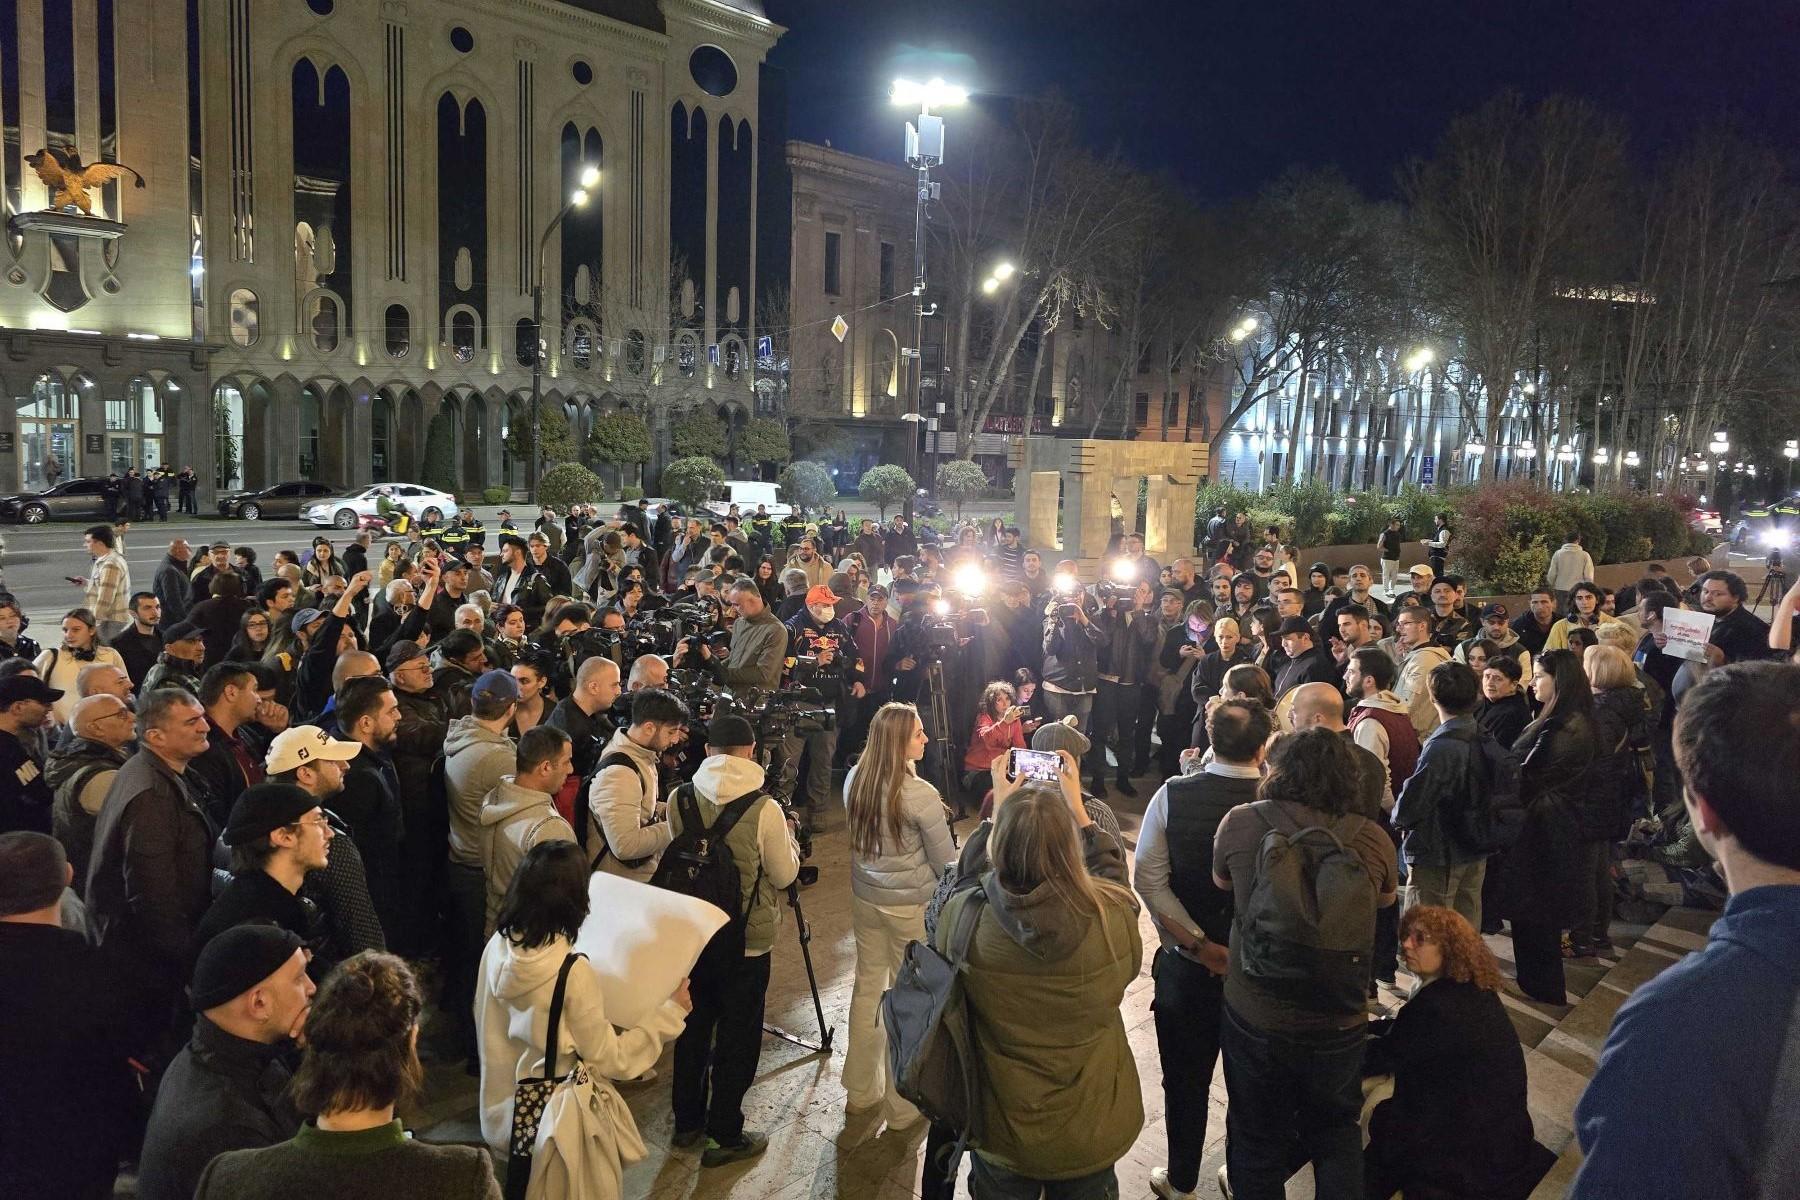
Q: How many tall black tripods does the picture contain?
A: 3